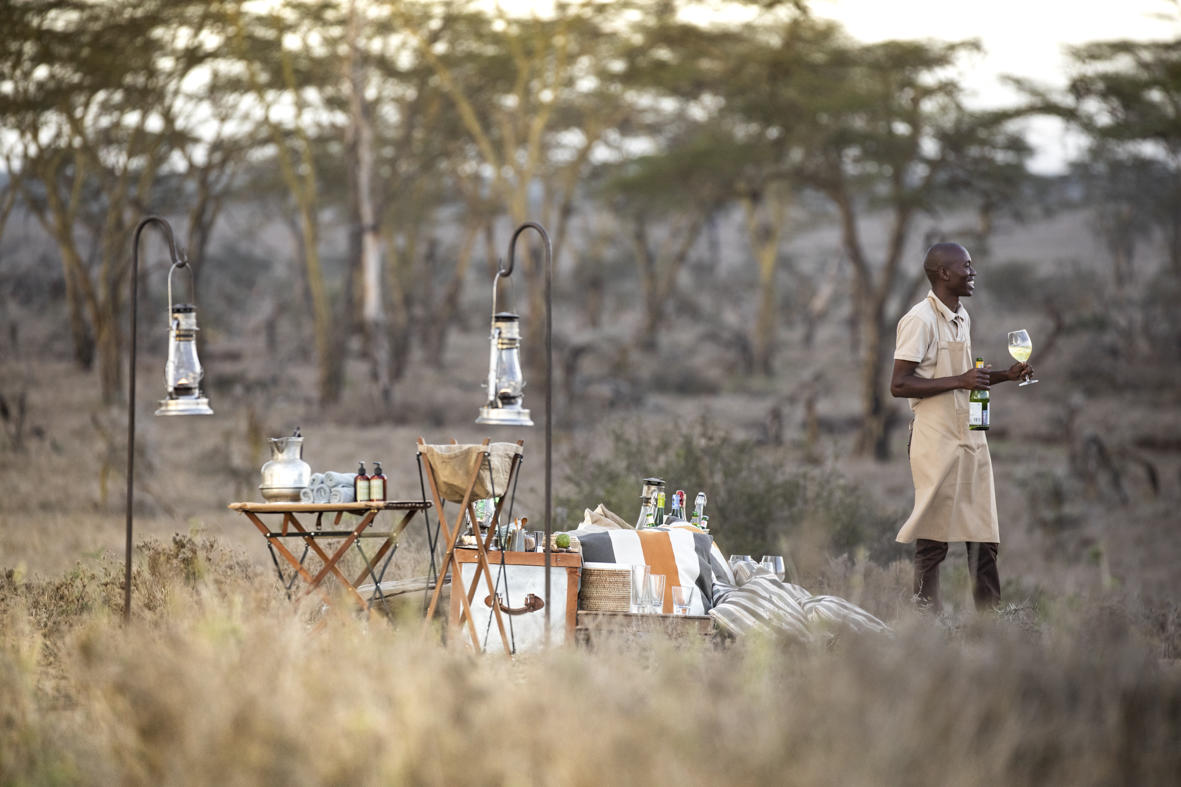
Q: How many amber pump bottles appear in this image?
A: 2